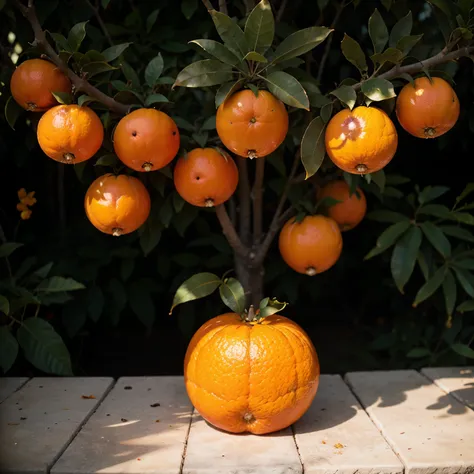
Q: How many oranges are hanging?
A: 10